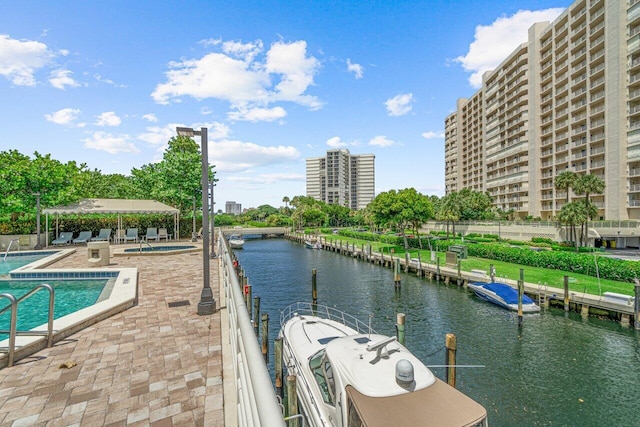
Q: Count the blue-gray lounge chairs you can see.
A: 5